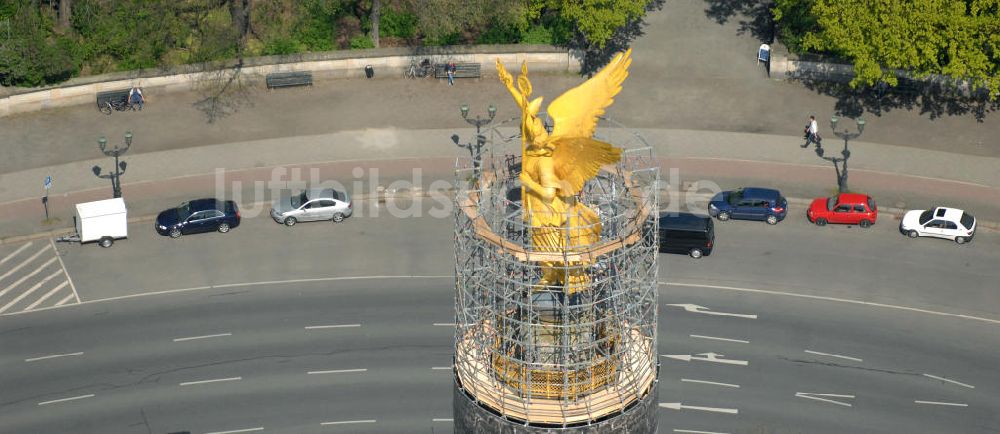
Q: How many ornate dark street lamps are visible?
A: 3